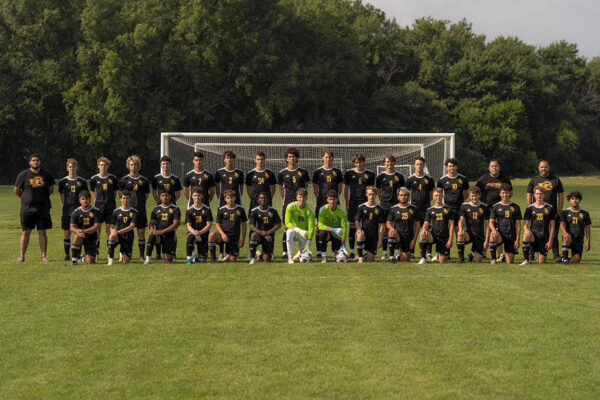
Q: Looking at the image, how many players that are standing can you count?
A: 13